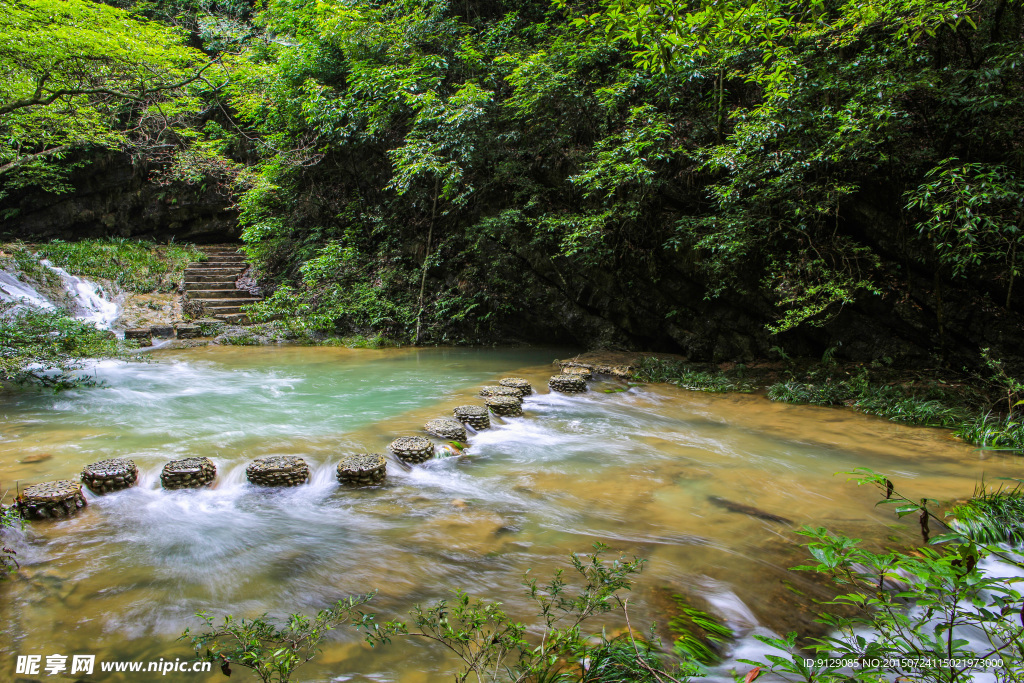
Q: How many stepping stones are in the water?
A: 13